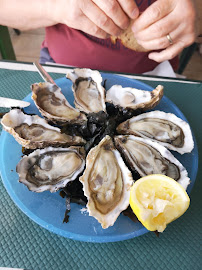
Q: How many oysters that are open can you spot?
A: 8